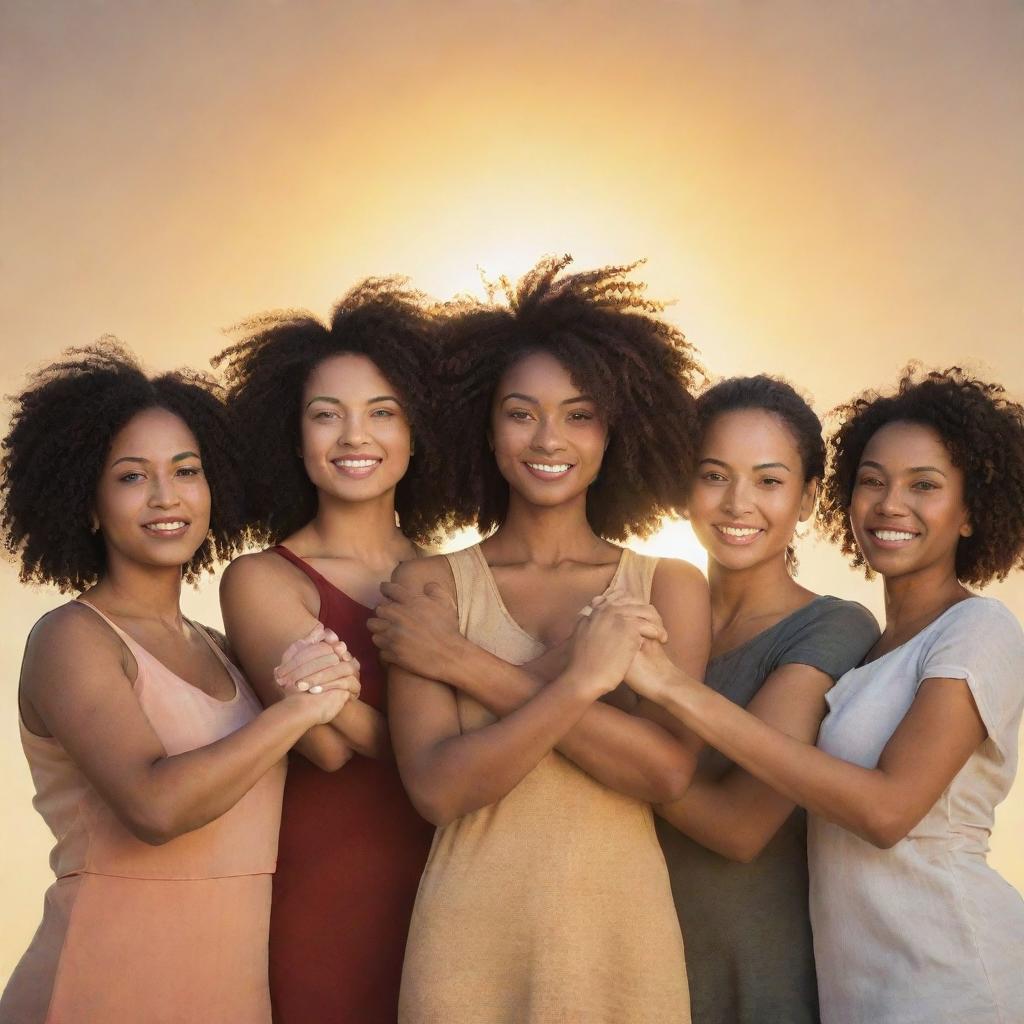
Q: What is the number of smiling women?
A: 5